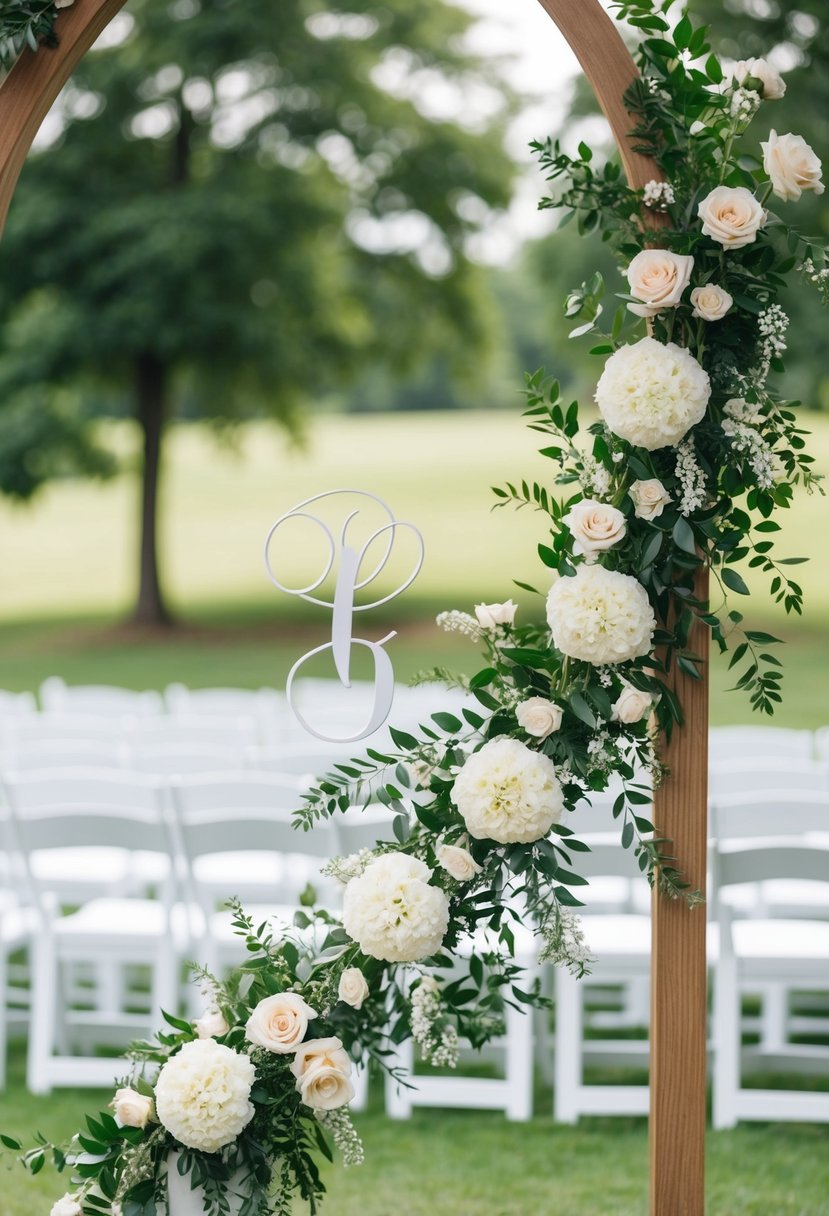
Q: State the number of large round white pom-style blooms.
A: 5